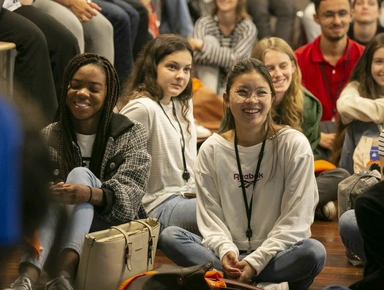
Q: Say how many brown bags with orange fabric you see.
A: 1